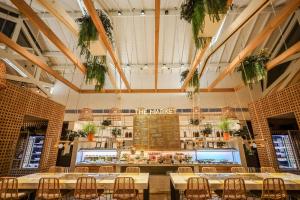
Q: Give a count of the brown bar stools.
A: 15